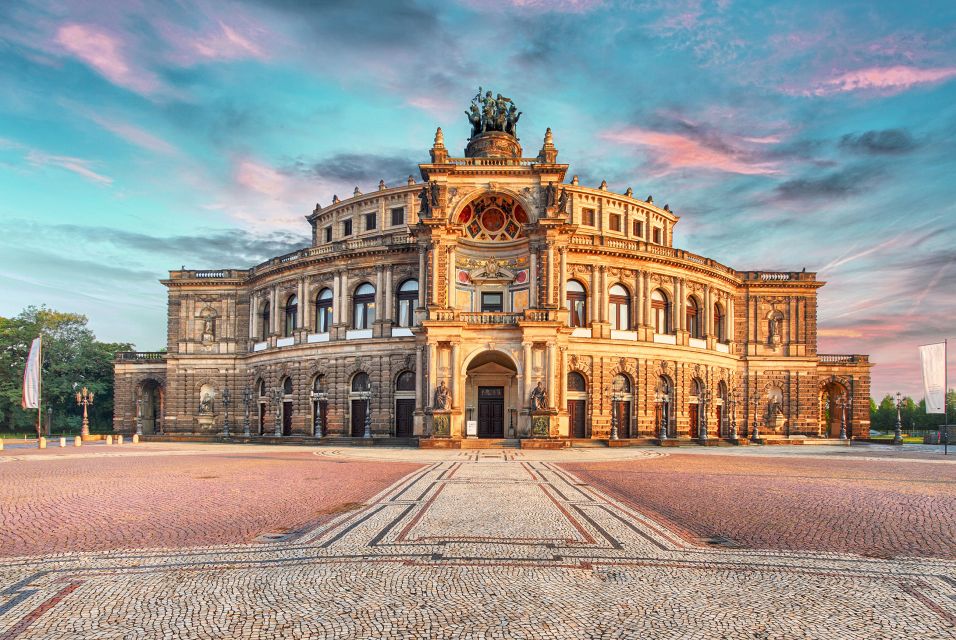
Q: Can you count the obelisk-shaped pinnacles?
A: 2